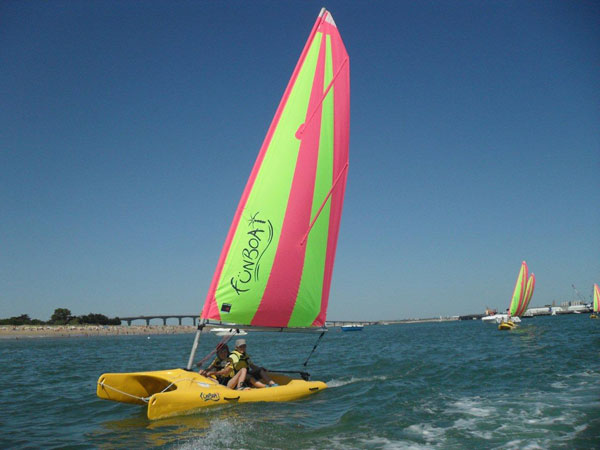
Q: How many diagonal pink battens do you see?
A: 2